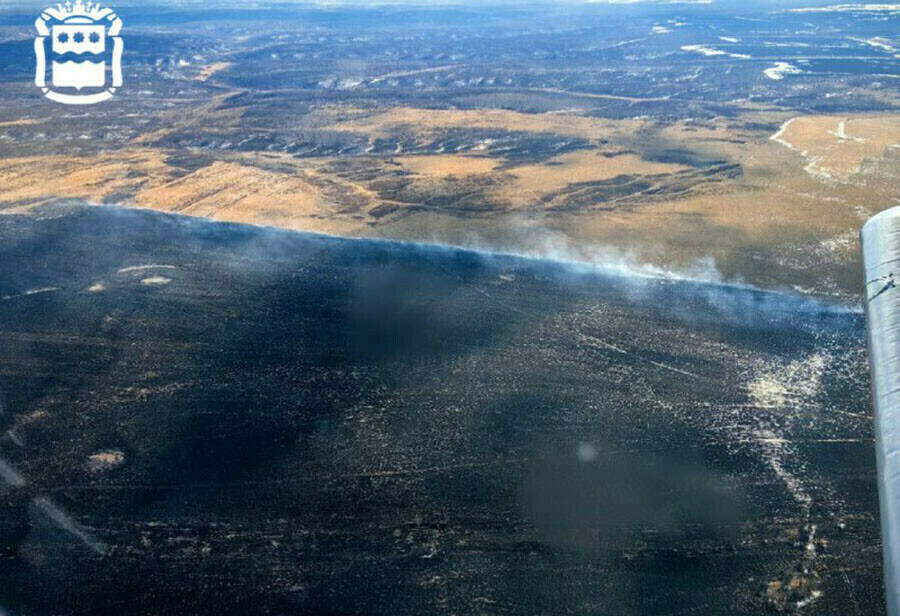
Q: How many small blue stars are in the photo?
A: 3